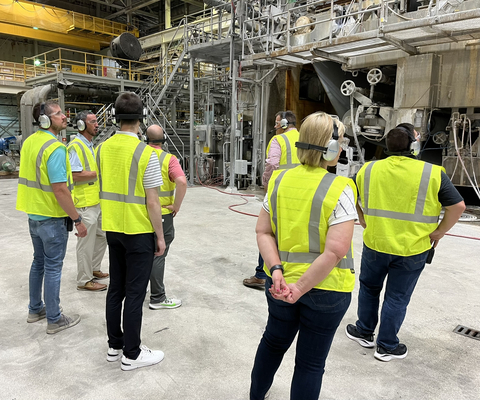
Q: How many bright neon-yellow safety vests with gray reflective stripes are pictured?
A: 7